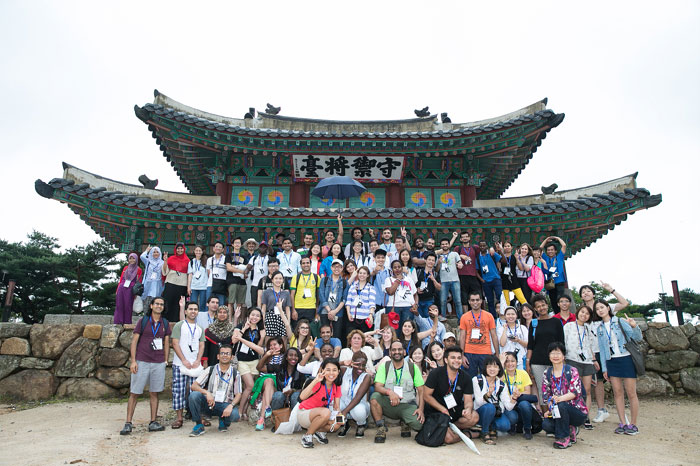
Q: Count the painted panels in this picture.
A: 6